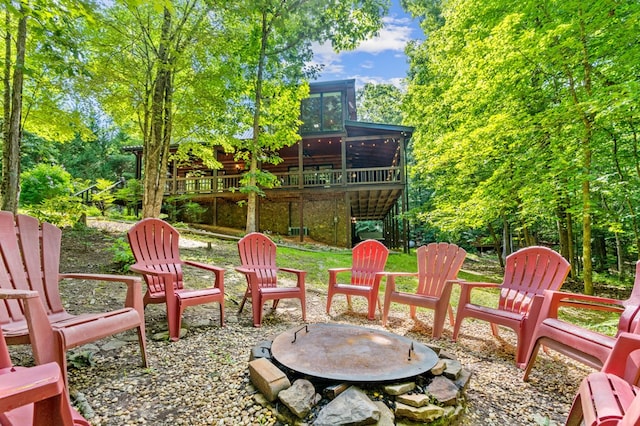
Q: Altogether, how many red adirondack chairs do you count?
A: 9